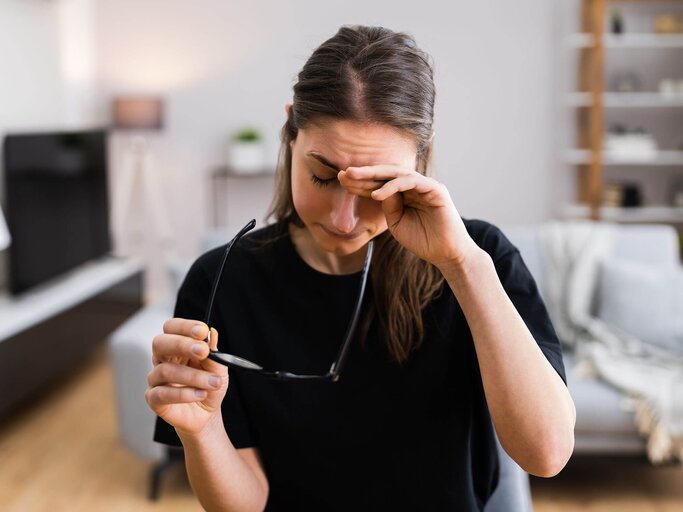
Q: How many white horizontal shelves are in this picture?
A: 4